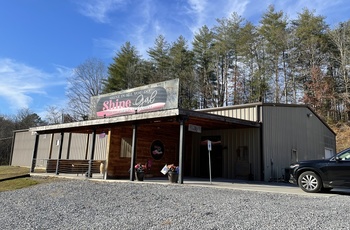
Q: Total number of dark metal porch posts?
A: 5